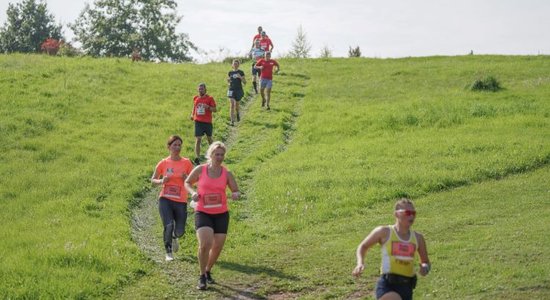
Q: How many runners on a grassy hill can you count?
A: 9